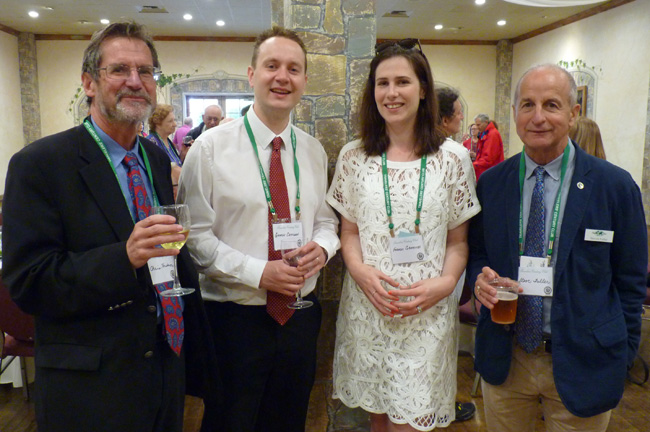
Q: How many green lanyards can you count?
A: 4